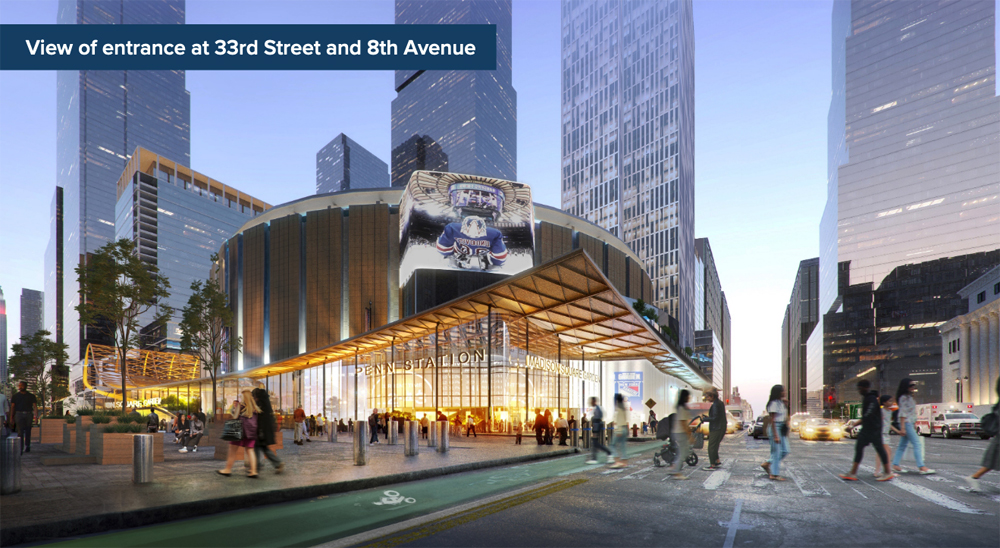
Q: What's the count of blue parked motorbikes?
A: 0